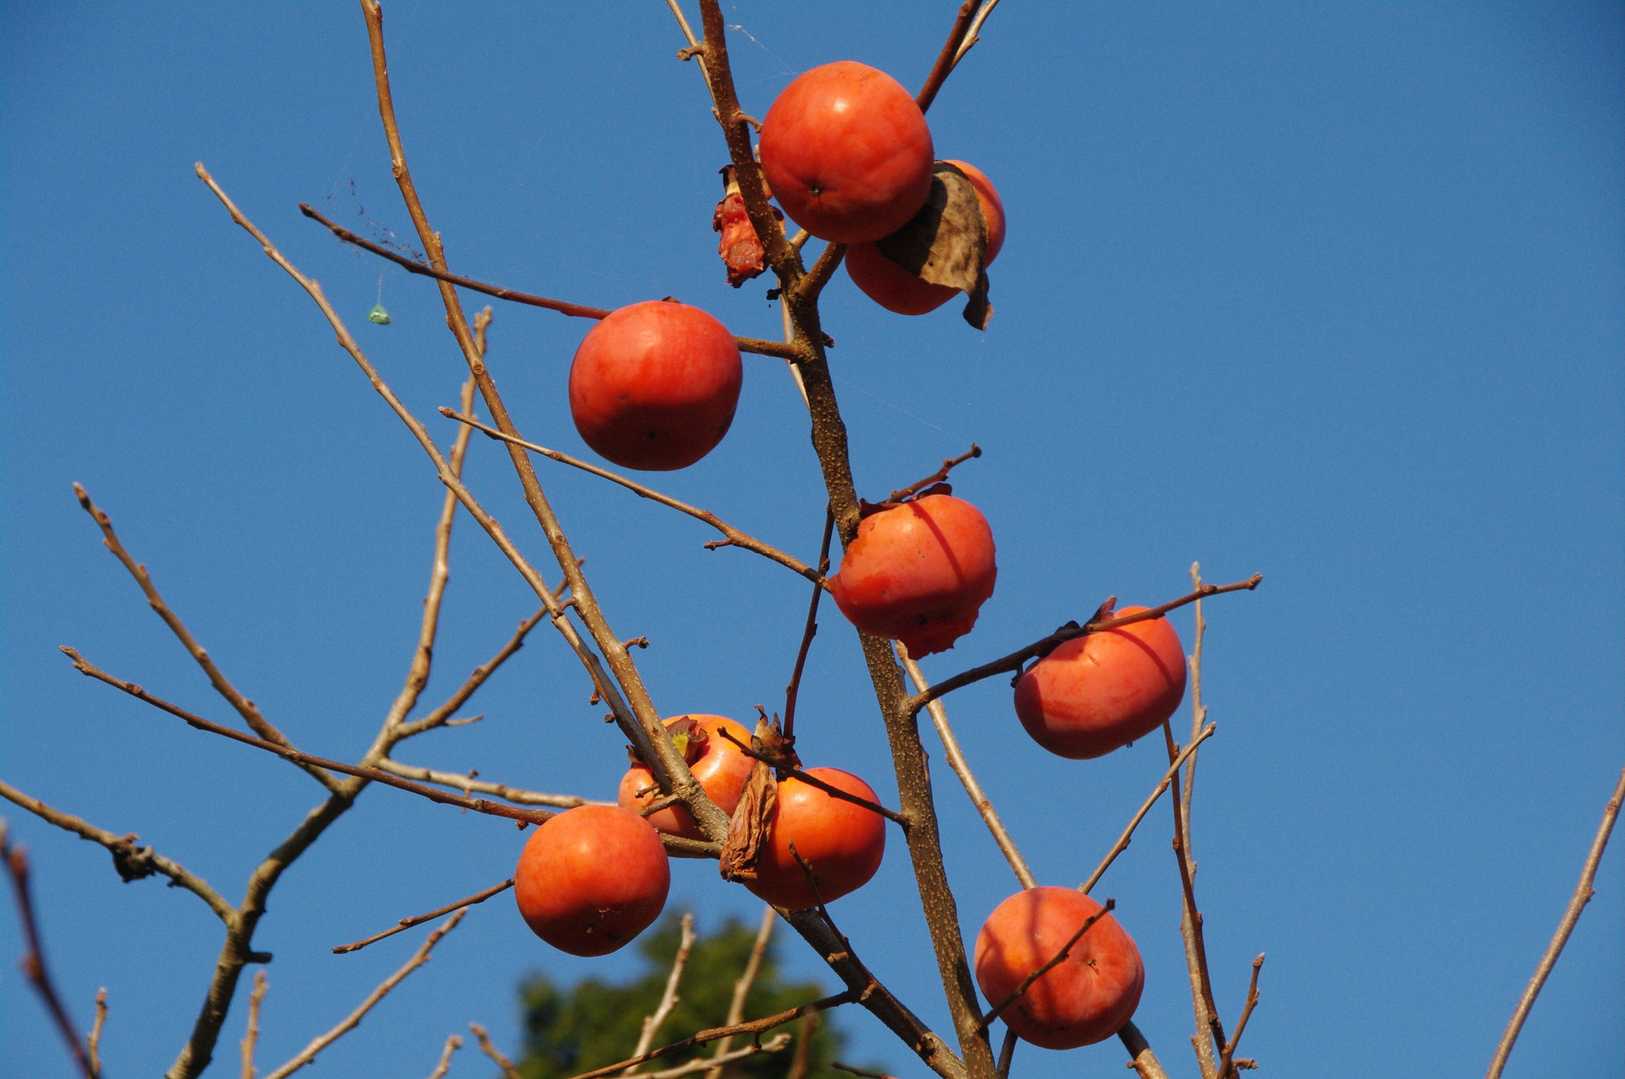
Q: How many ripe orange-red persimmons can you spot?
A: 9